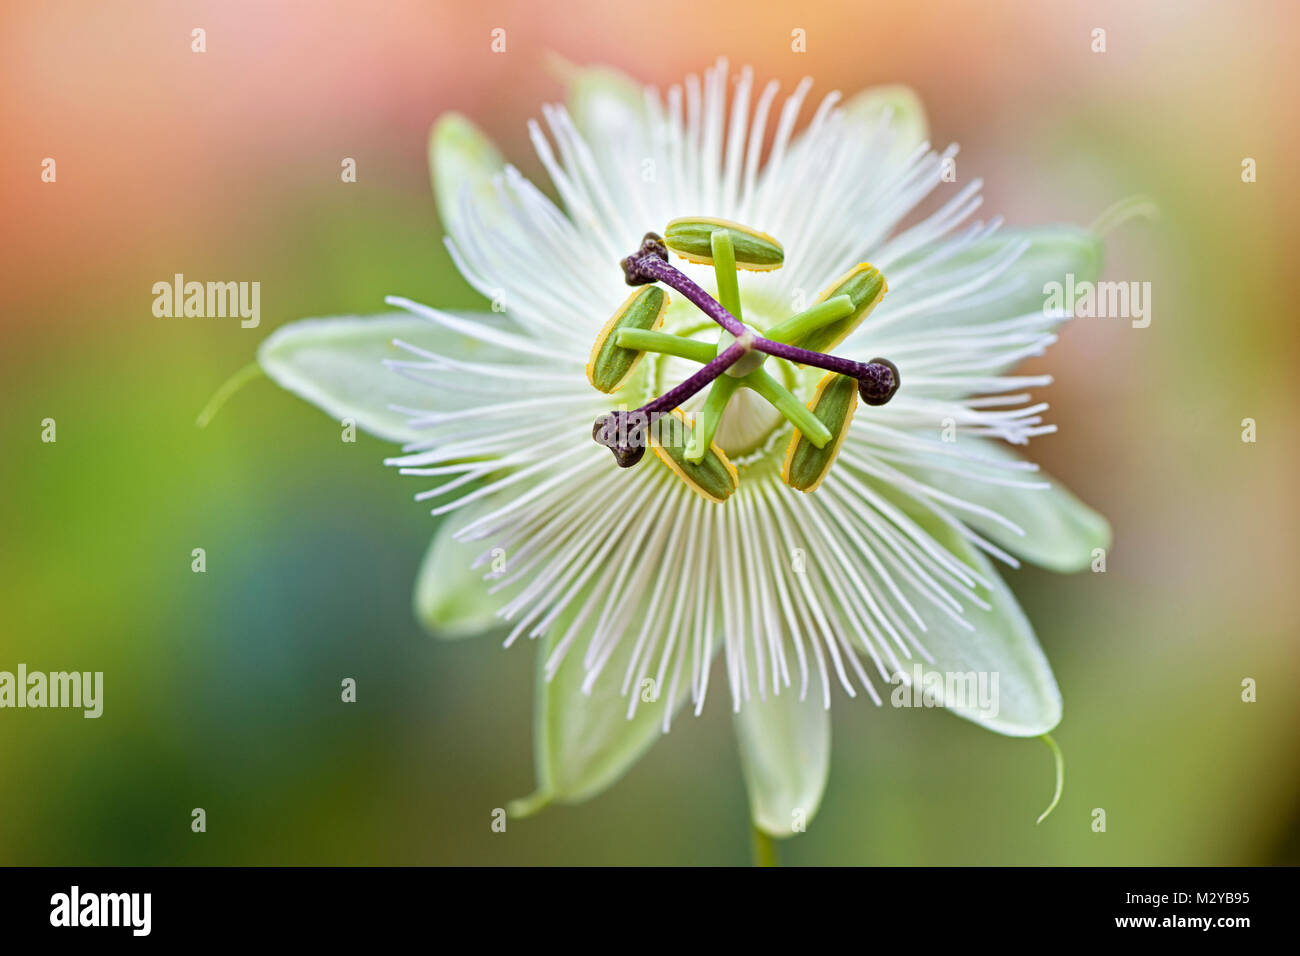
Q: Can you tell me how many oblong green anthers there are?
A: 5